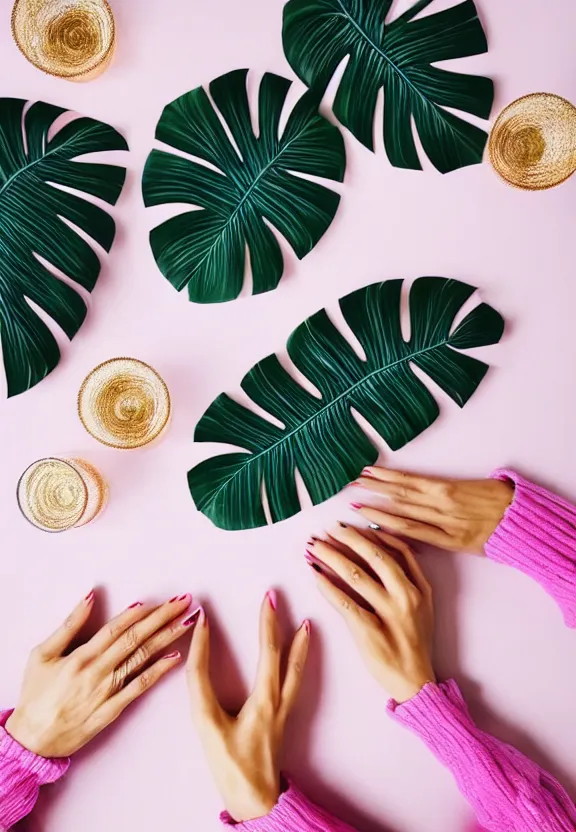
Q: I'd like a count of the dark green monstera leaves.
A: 4